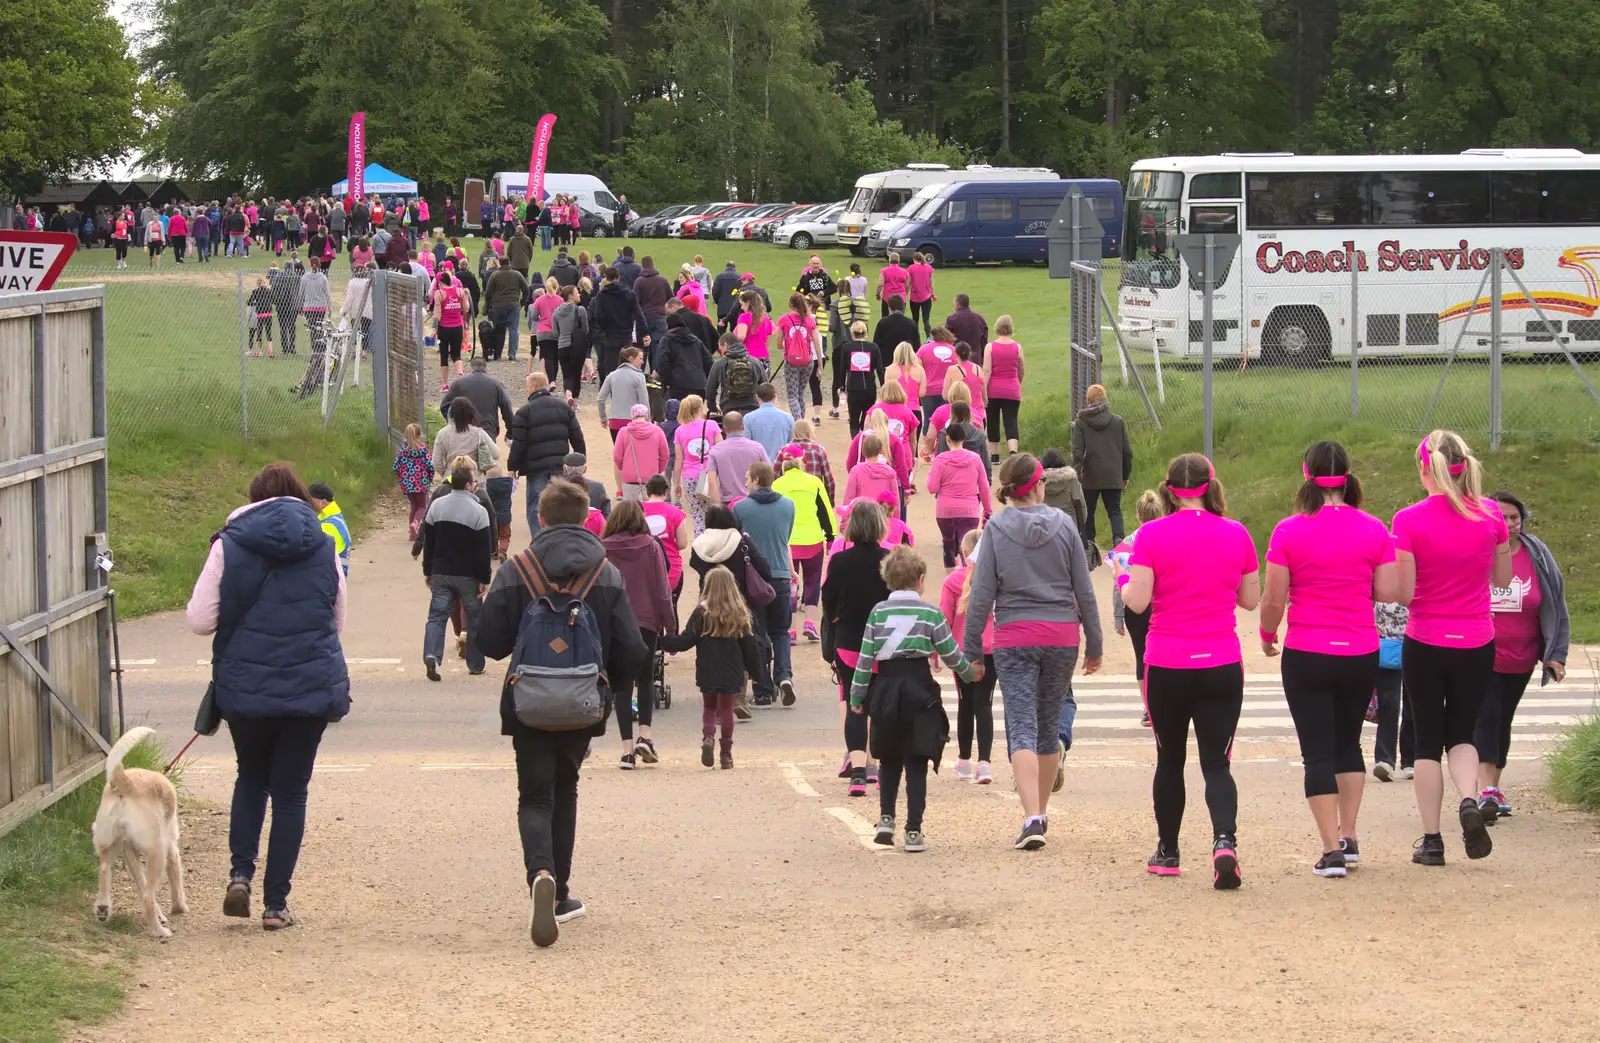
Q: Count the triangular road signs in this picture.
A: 3